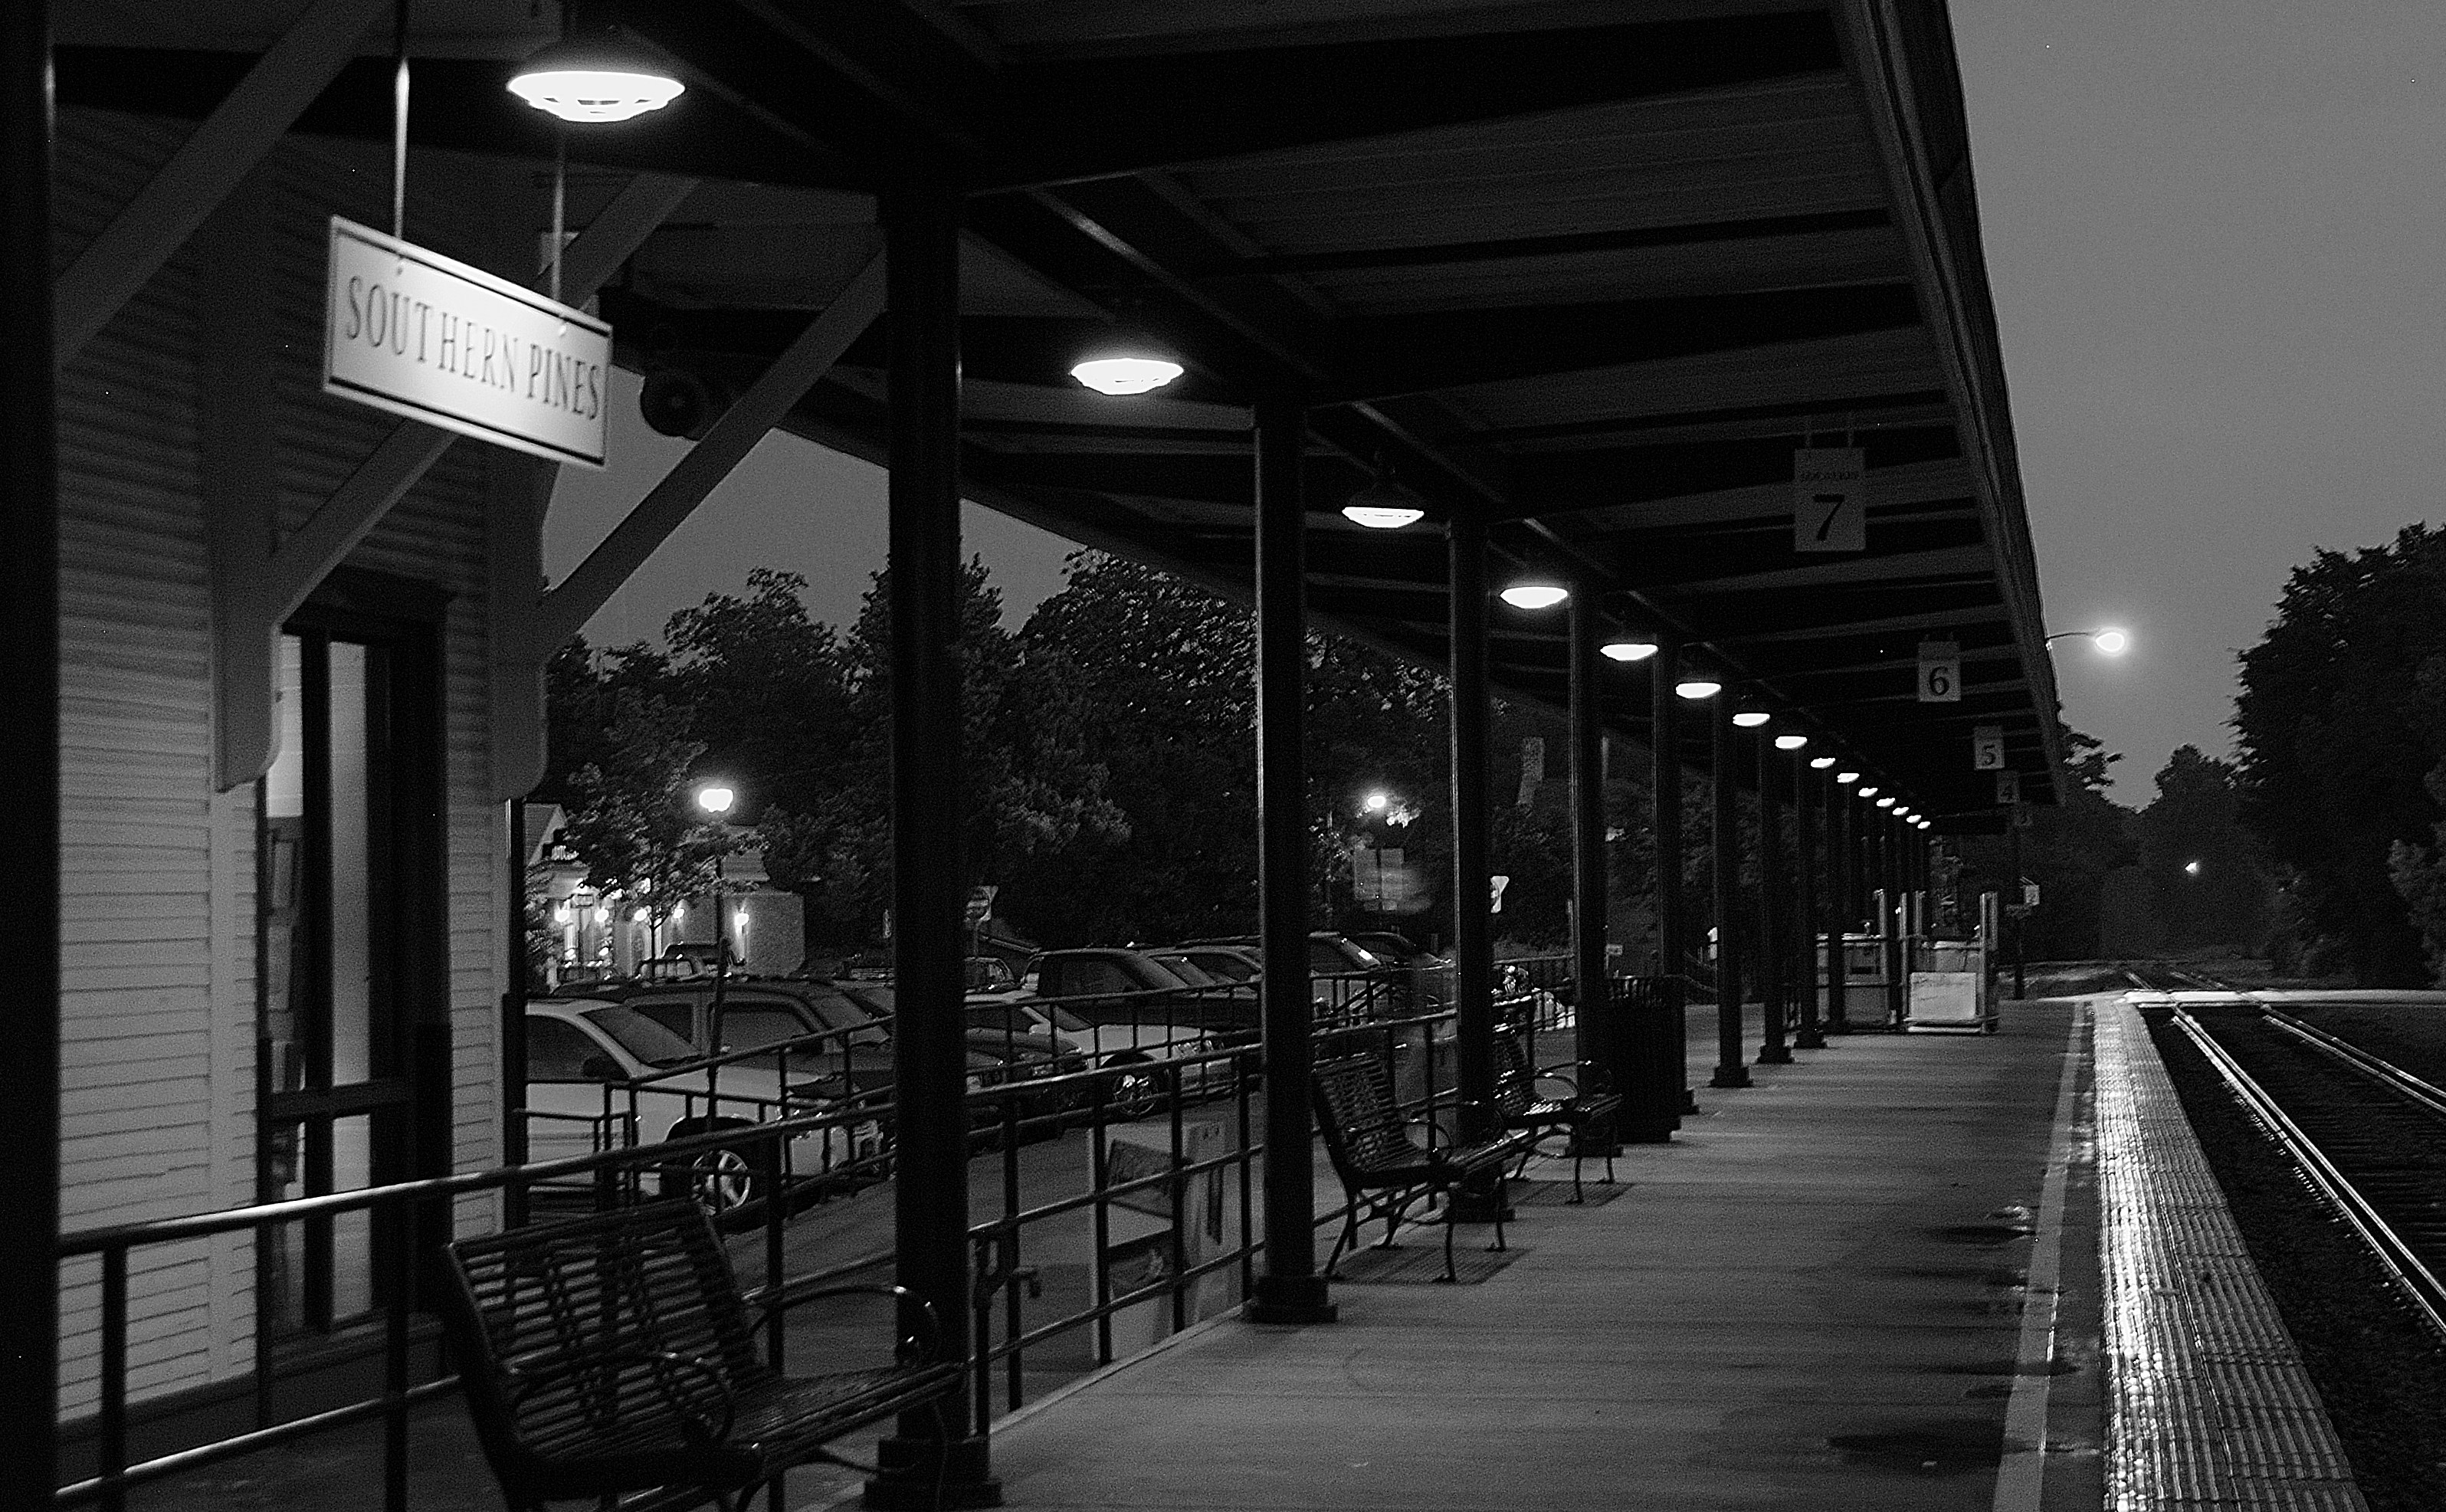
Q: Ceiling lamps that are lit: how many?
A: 15